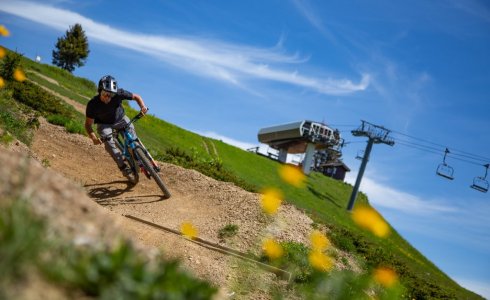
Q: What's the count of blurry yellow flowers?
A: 12